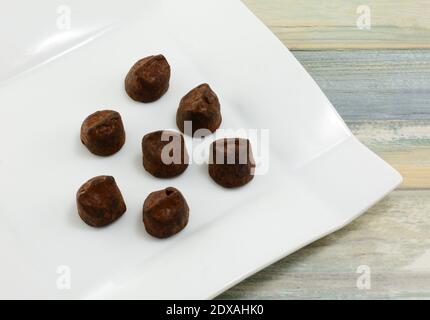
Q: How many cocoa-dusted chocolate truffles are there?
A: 7